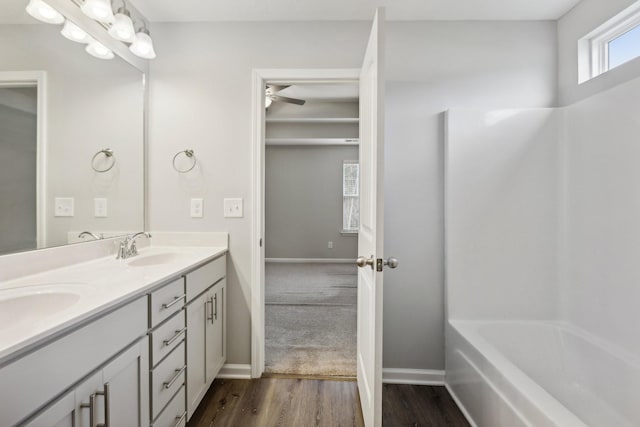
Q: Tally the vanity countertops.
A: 1